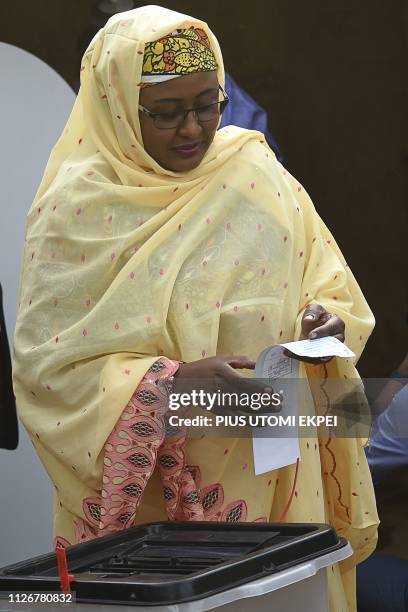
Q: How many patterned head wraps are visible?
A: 1